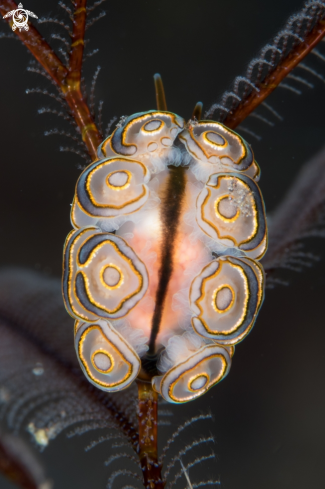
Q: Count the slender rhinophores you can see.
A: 2